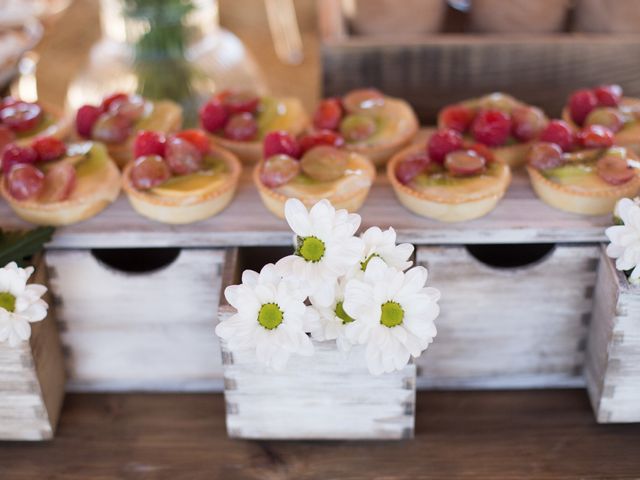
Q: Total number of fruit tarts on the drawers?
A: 11